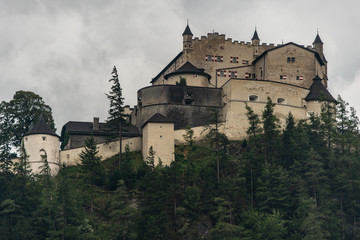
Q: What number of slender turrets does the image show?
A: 3